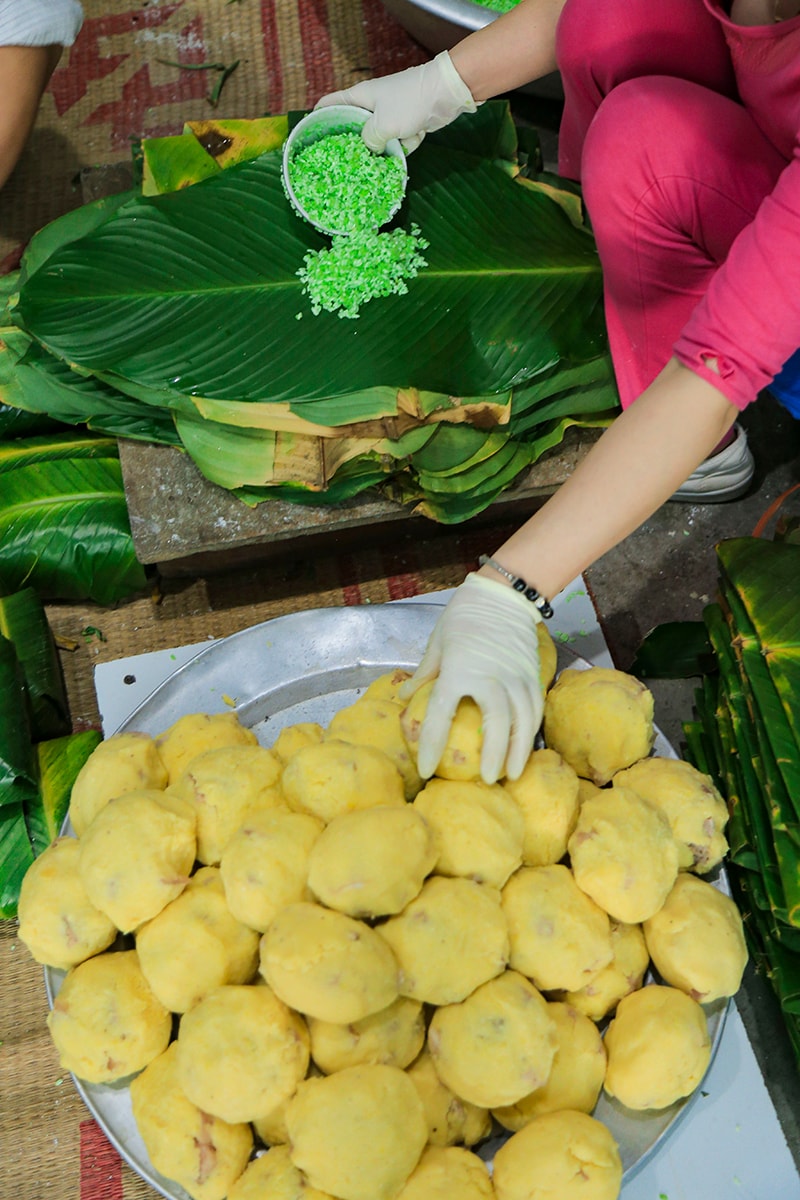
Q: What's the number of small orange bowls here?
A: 0